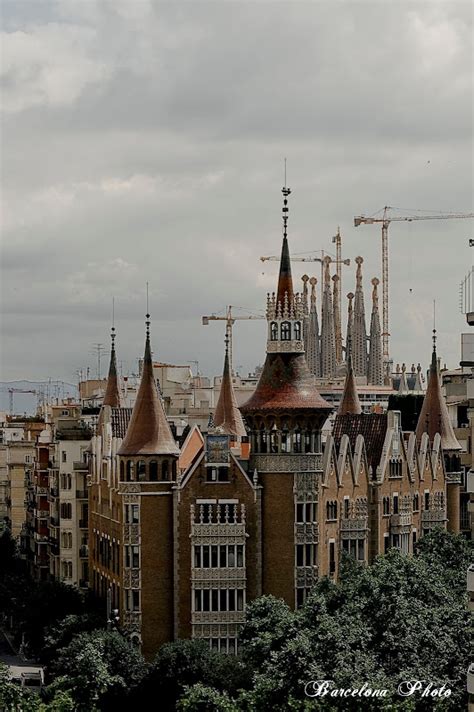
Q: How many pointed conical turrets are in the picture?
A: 6